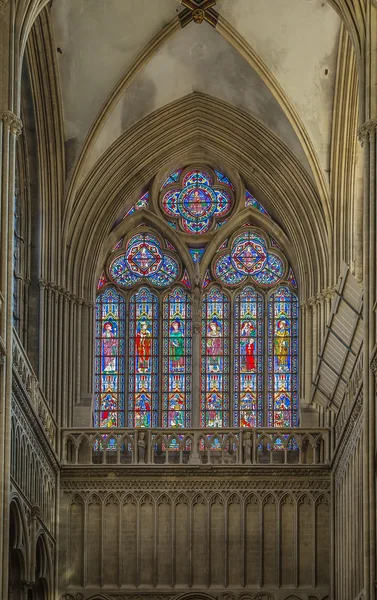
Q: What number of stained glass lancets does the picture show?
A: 6